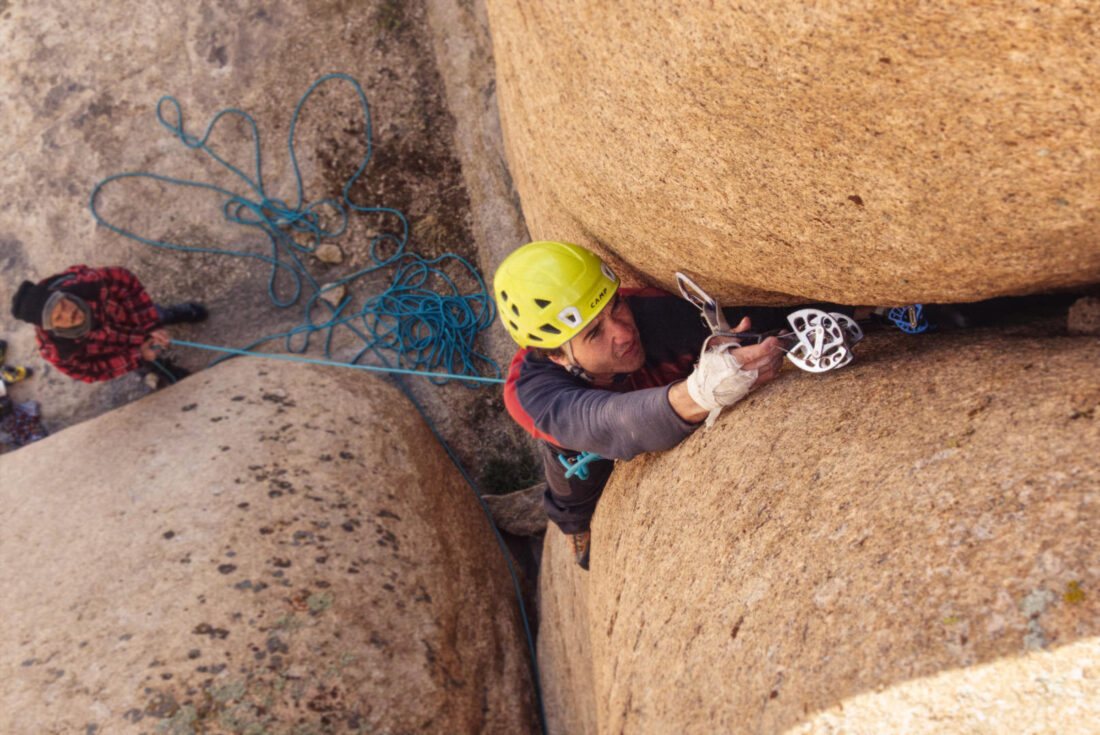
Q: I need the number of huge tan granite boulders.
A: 3